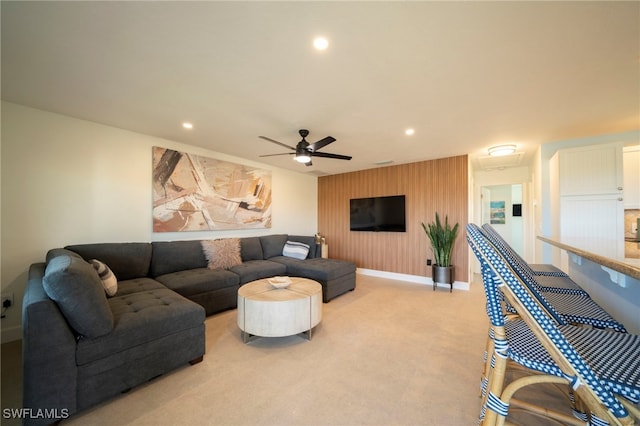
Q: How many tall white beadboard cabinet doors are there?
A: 2